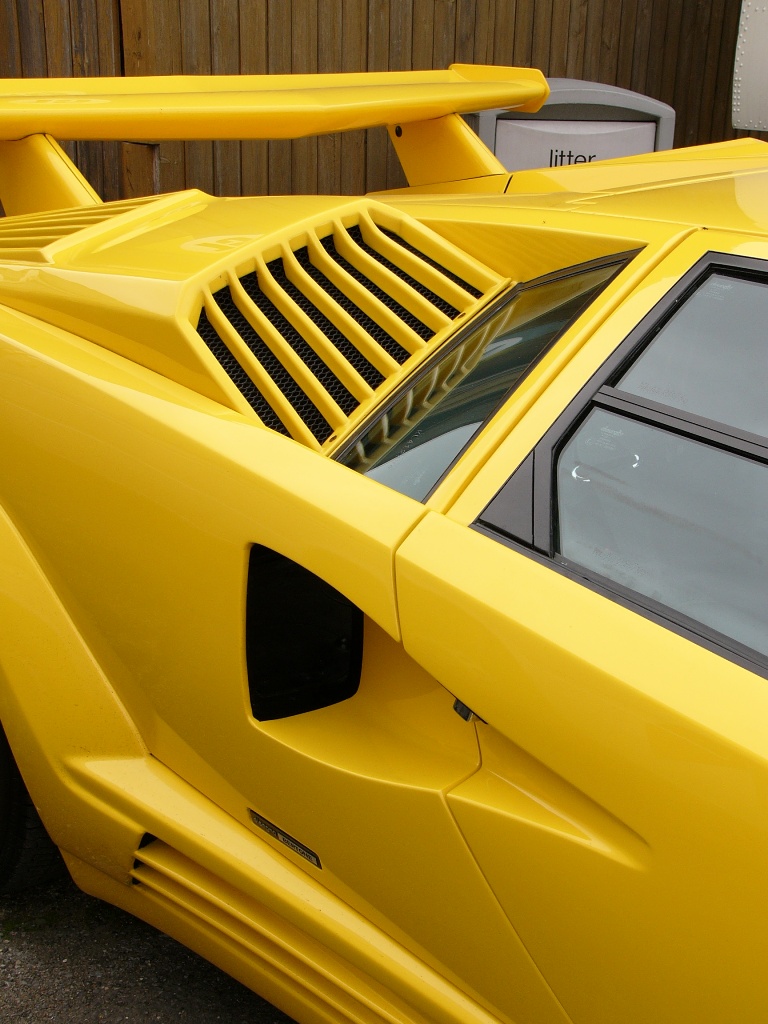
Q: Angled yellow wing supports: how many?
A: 2